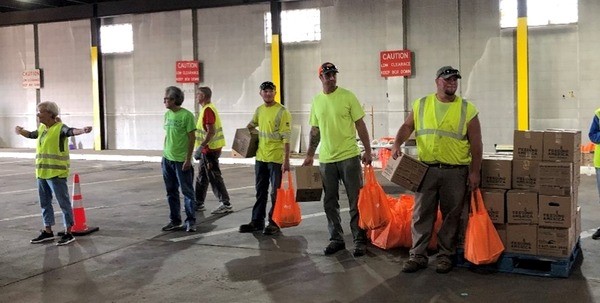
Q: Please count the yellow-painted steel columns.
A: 3